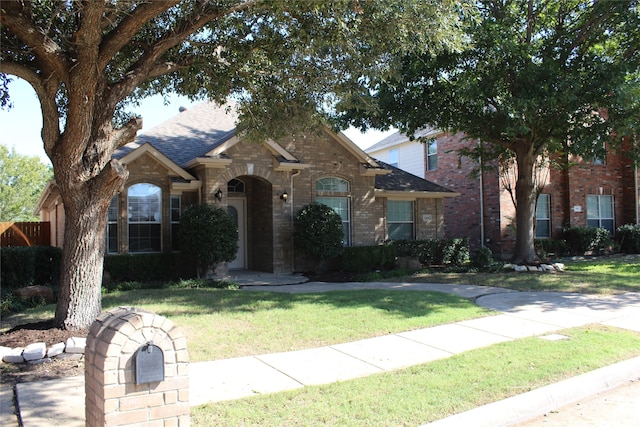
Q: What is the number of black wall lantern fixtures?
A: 2